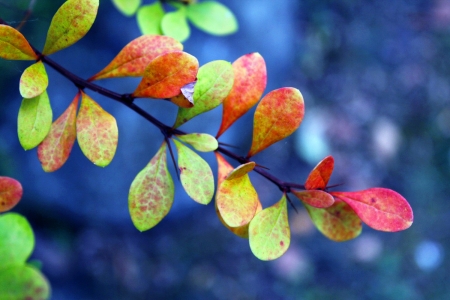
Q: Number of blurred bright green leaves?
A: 6